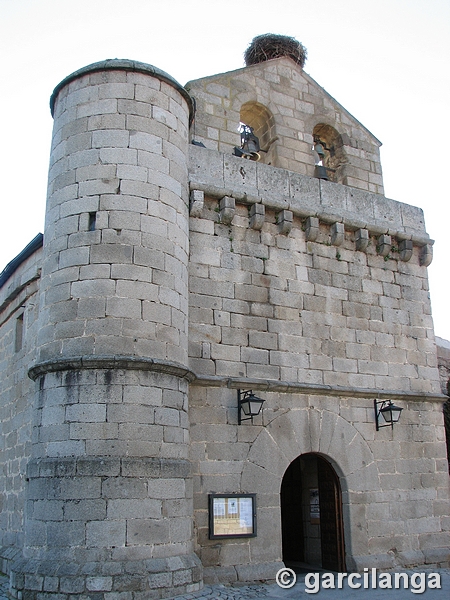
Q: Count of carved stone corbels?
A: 10